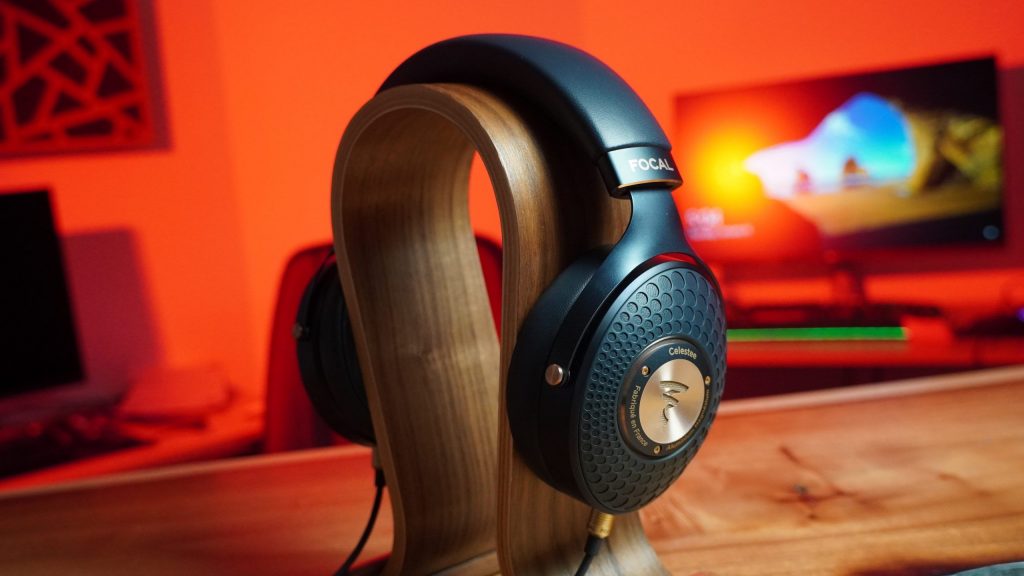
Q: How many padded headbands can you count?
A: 1